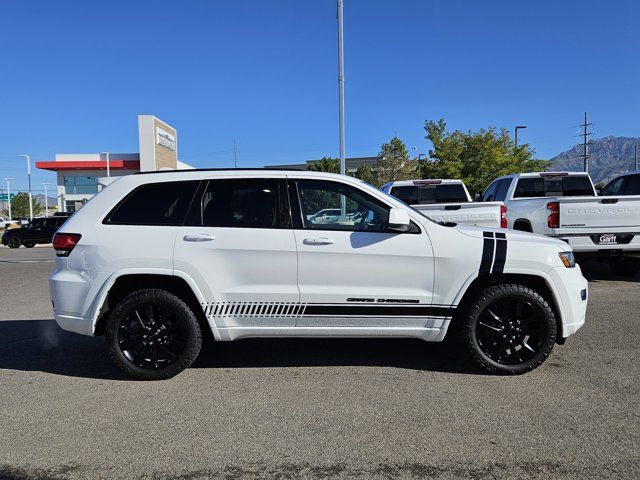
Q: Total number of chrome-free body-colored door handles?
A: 2